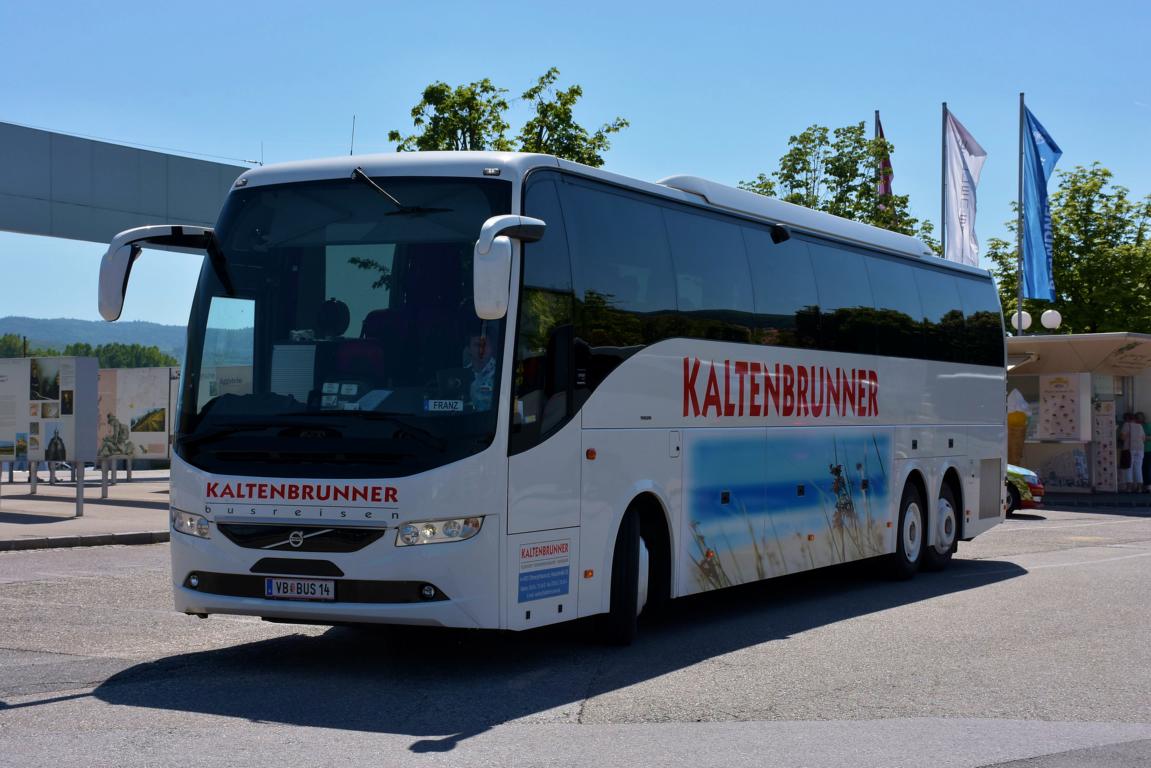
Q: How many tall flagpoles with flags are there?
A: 3